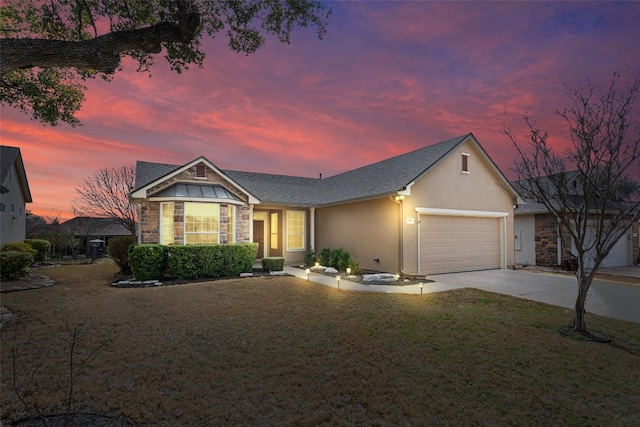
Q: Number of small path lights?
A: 6